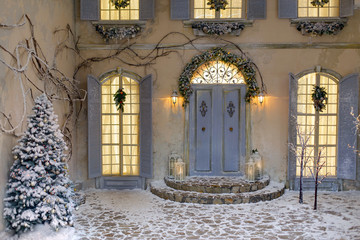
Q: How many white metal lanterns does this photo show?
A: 4